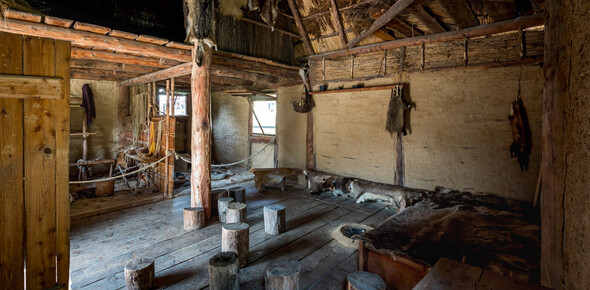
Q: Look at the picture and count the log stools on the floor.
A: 11